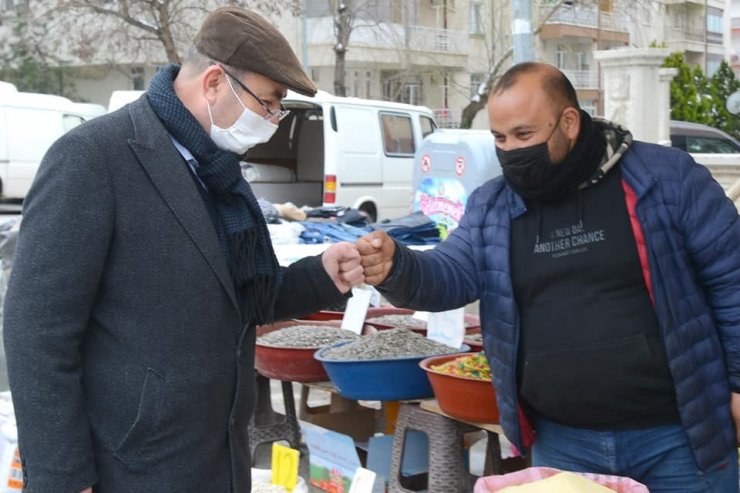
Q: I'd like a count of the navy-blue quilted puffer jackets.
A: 1